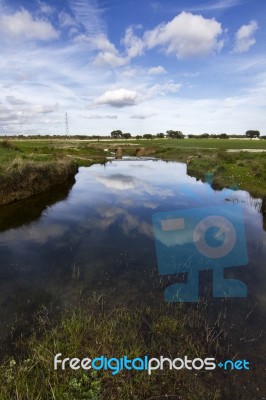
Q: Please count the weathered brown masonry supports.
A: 2